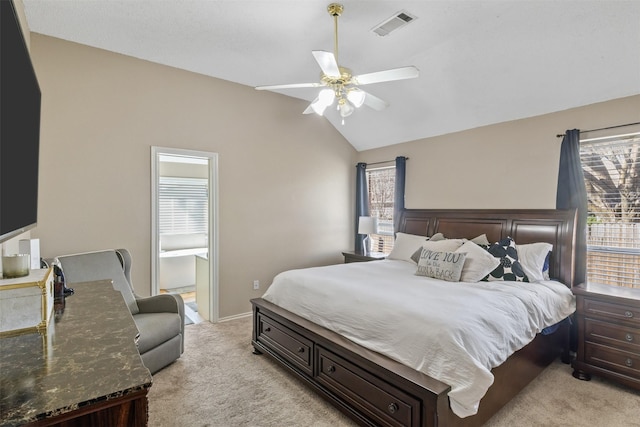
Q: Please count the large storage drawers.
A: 2